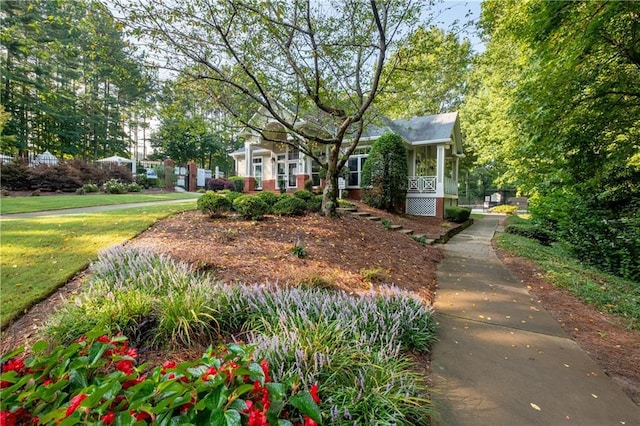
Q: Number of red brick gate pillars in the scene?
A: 2